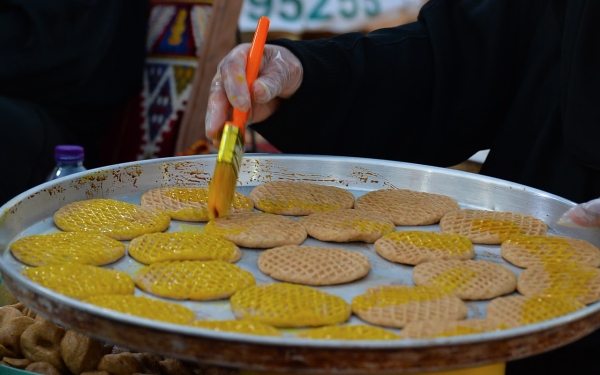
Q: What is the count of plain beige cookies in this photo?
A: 2